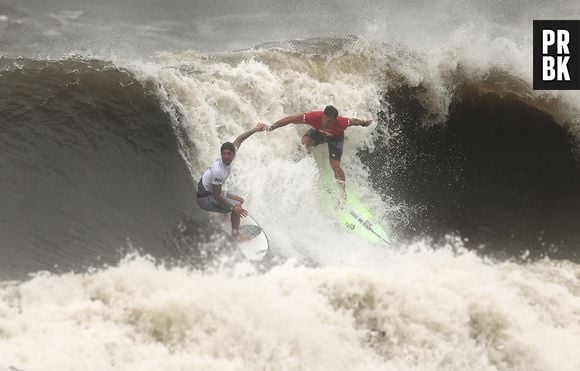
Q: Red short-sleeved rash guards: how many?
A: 1